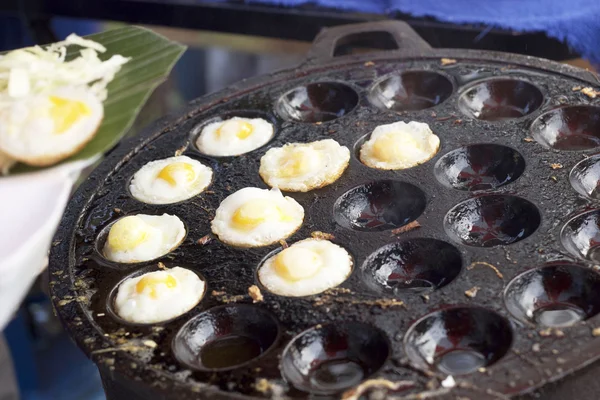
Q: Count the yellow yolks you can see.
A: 9